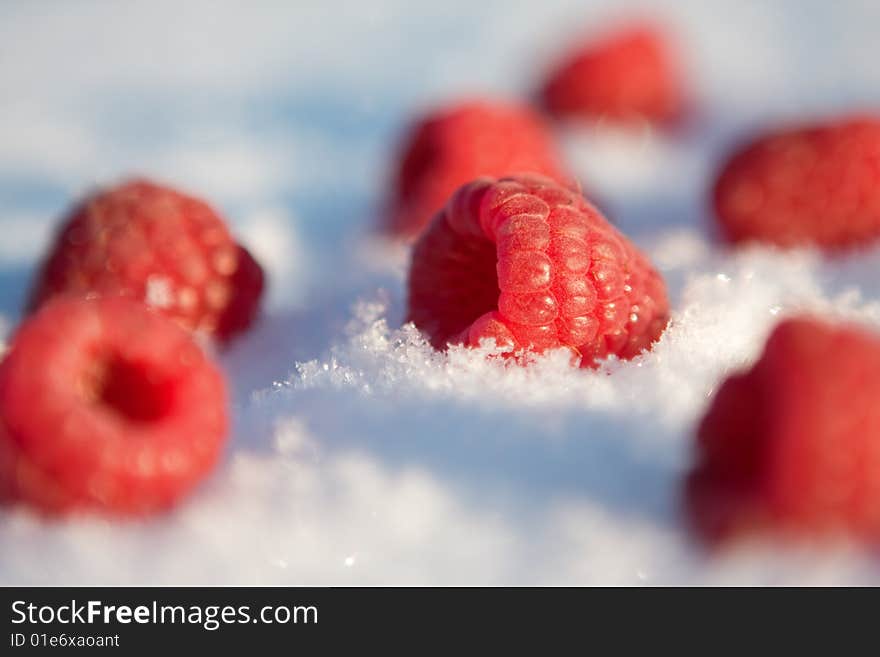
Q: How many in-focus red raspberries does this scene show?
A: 1